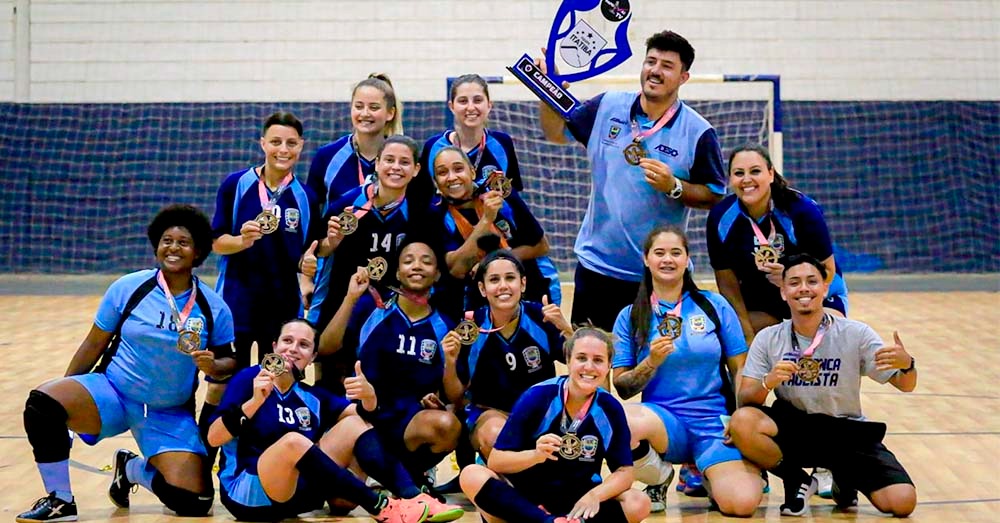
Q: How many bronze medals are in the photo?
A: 12